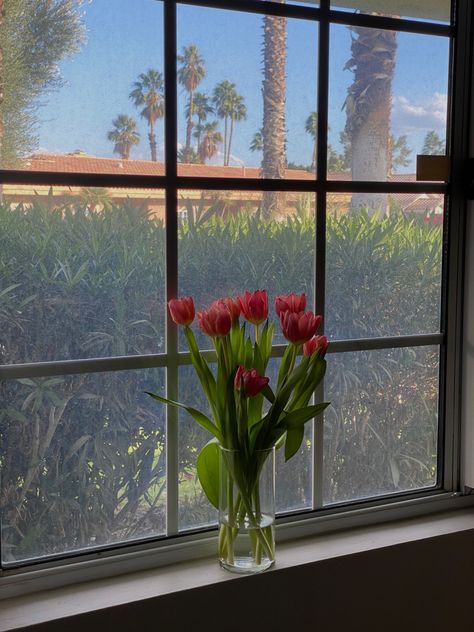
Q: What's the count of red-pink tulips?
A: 8